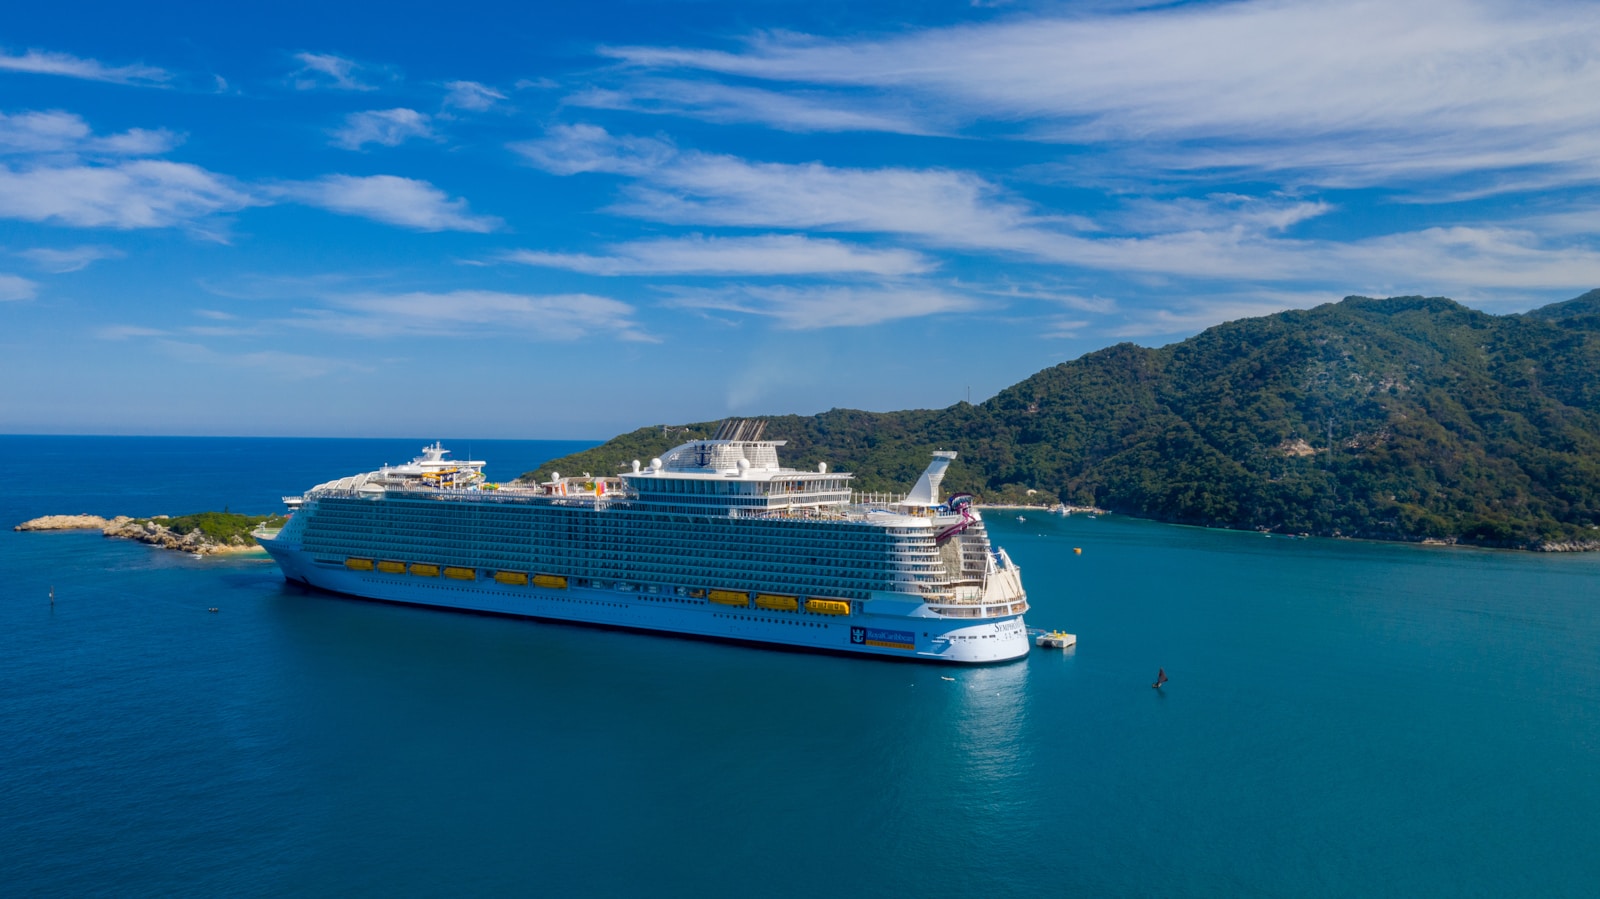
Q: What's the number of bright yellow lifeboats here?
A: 9